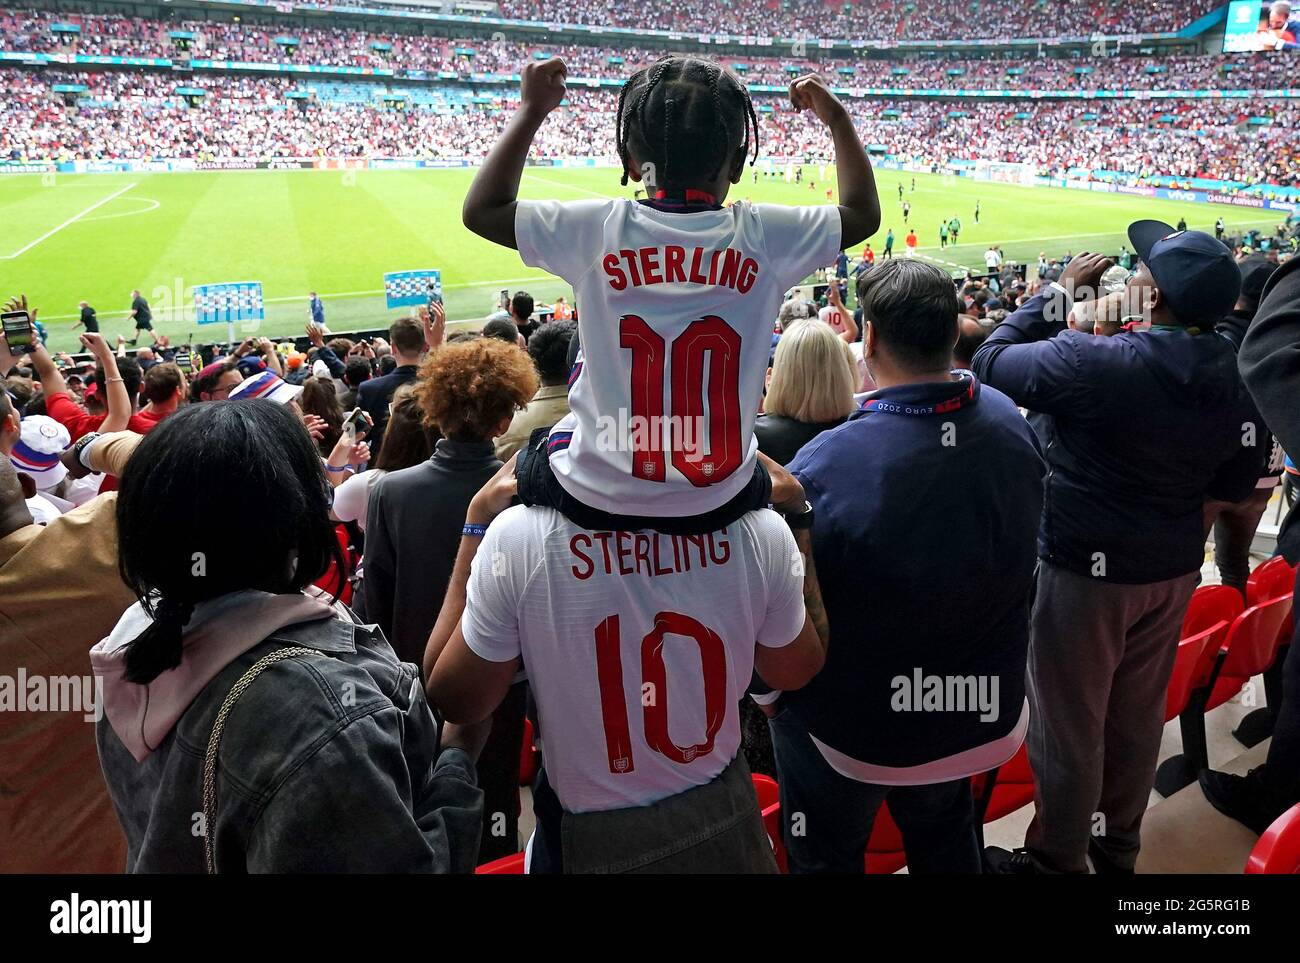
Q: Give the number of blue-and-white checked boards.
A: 2